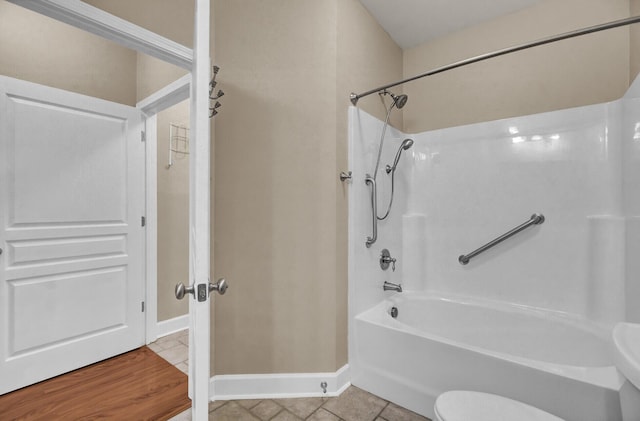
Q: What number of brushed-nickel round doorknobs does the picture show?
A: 2